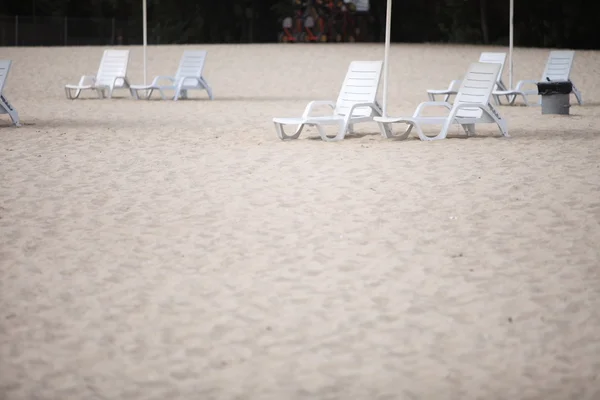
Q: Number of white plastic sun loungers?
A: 7